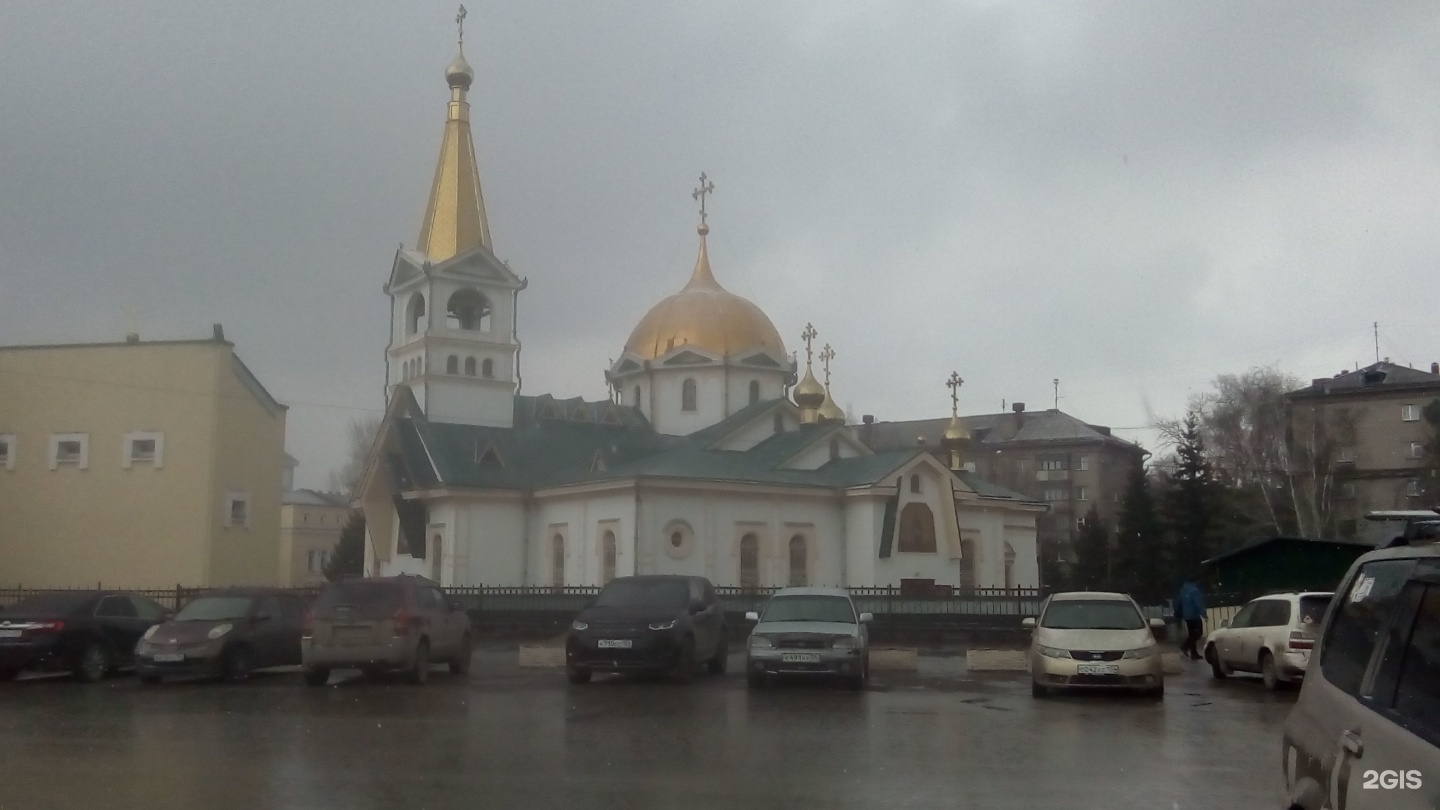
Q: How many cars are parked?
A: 8